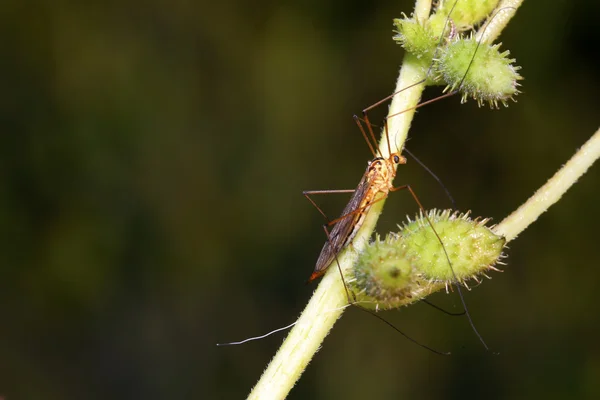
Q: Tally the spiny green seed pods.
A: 5